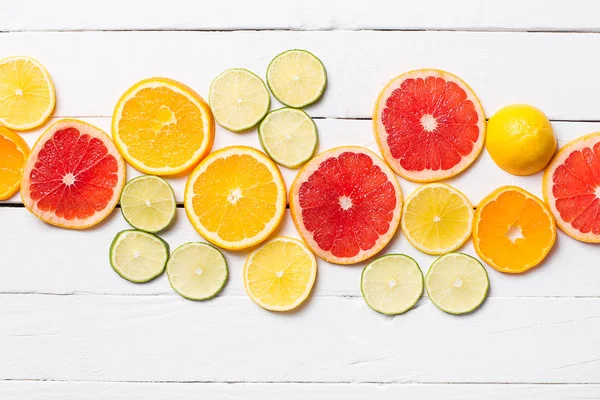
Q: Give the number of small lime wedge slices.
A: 8